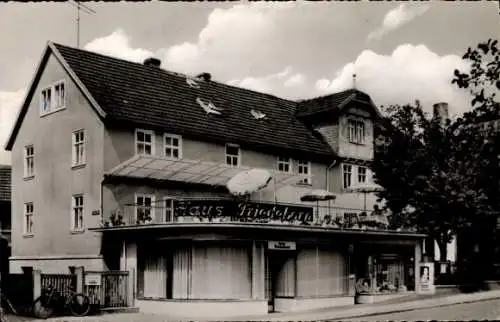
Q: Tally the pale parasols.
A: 3